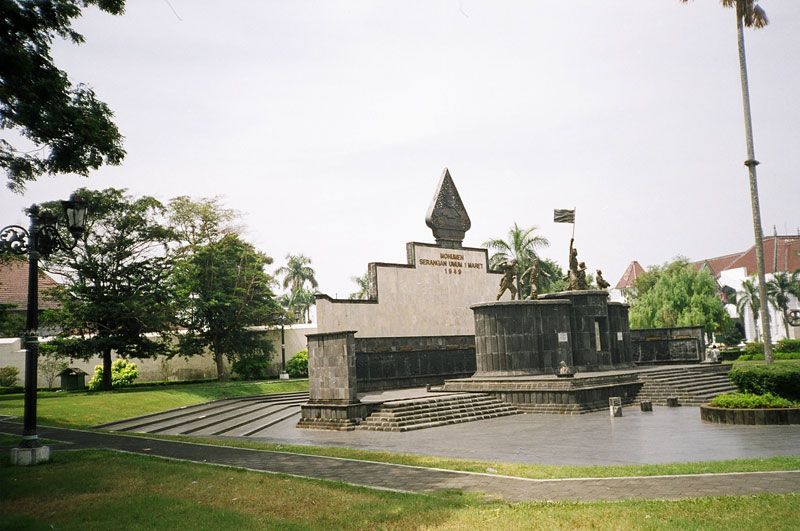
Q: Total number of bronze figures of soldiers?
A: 5